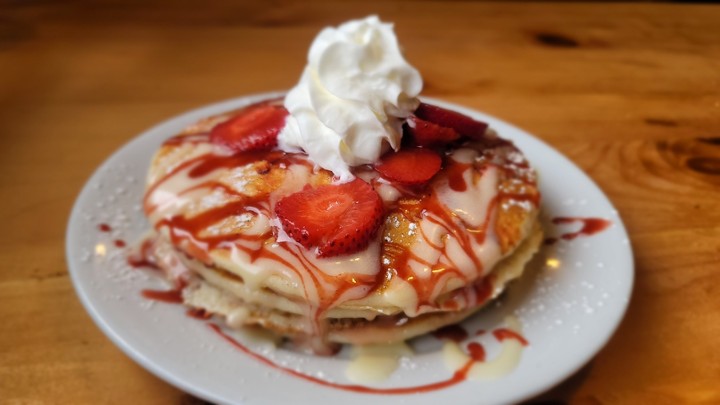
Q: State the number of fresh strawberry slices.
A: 5